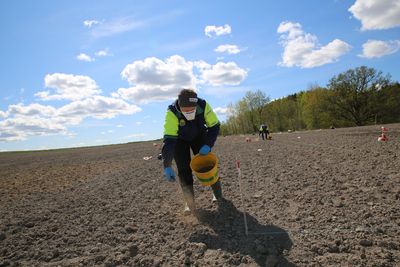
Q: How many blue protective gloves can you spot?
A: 2